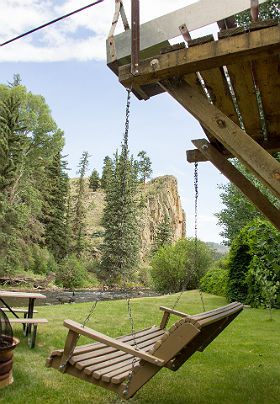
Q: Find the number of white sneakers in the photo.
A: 0